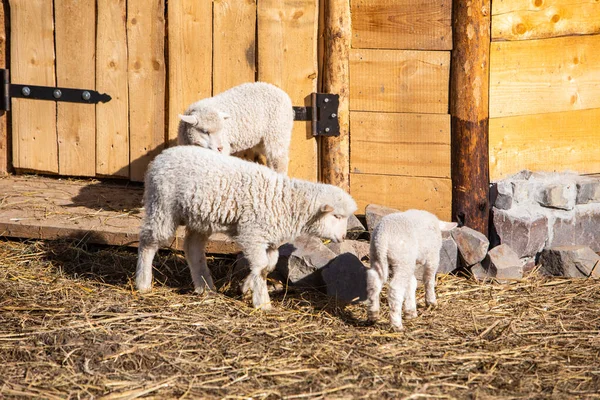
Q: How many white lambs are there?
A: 3